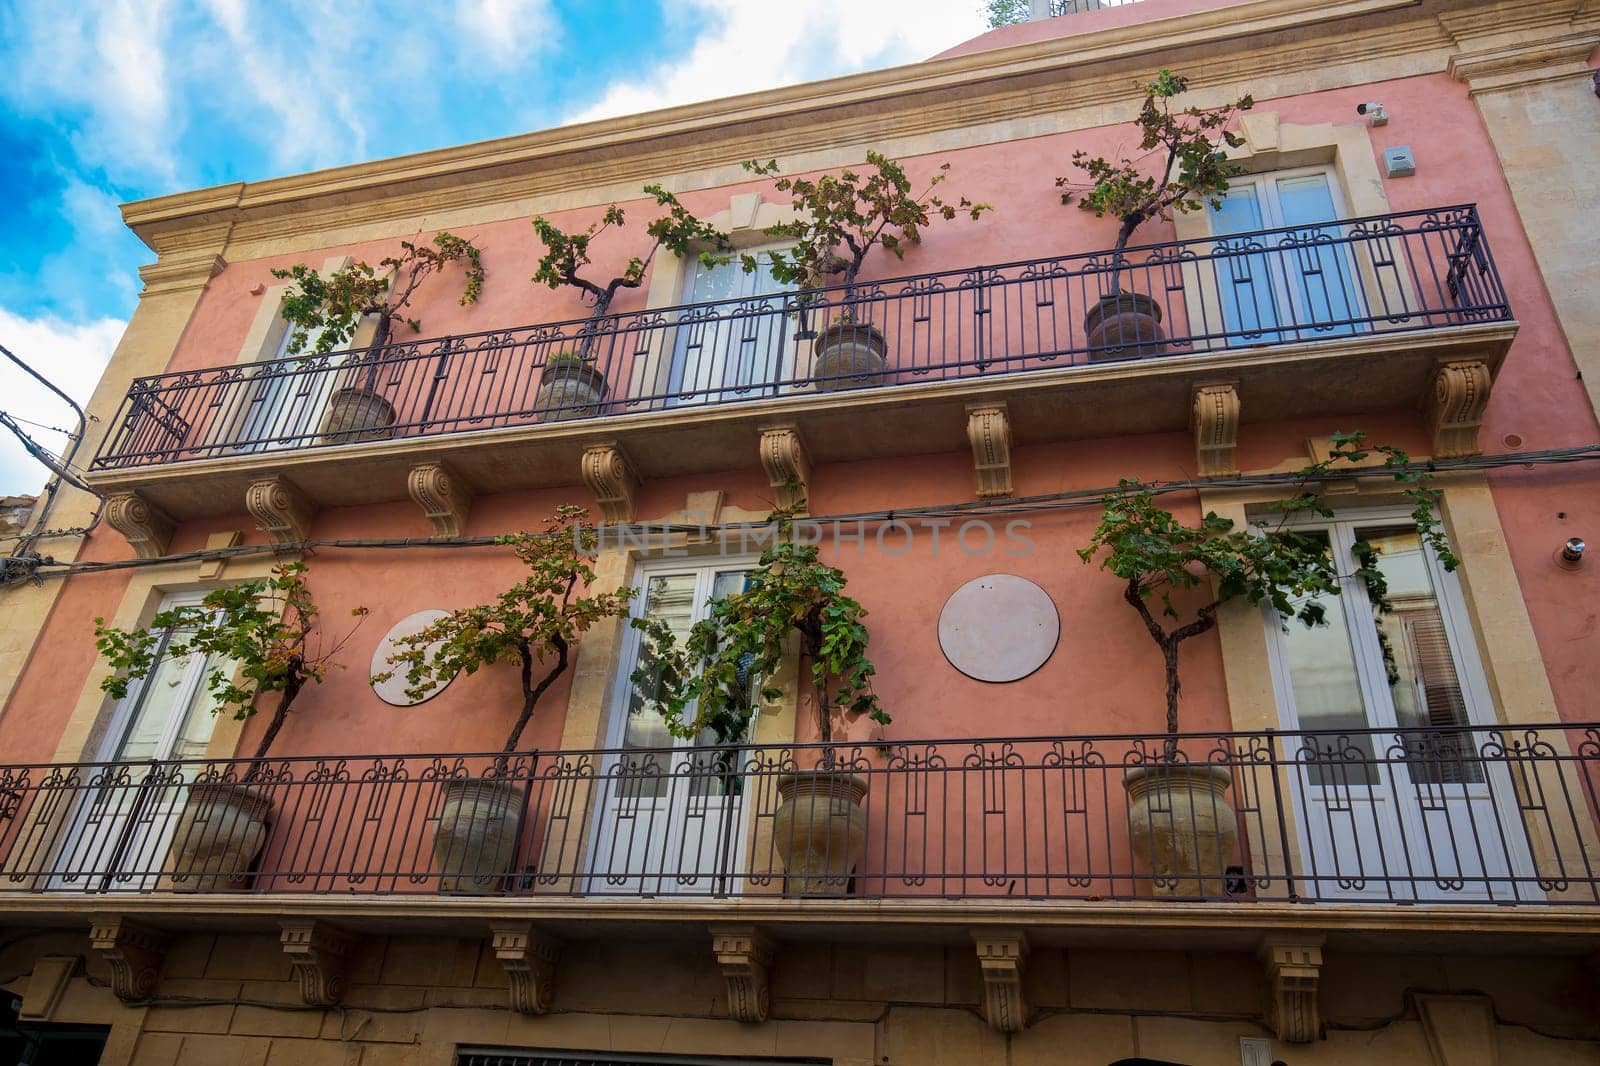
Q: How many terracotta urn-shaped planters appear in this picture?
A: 8